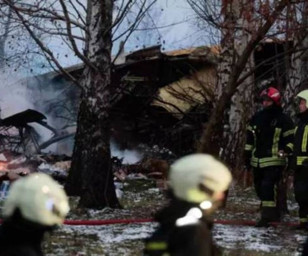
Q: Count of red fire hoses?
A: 1